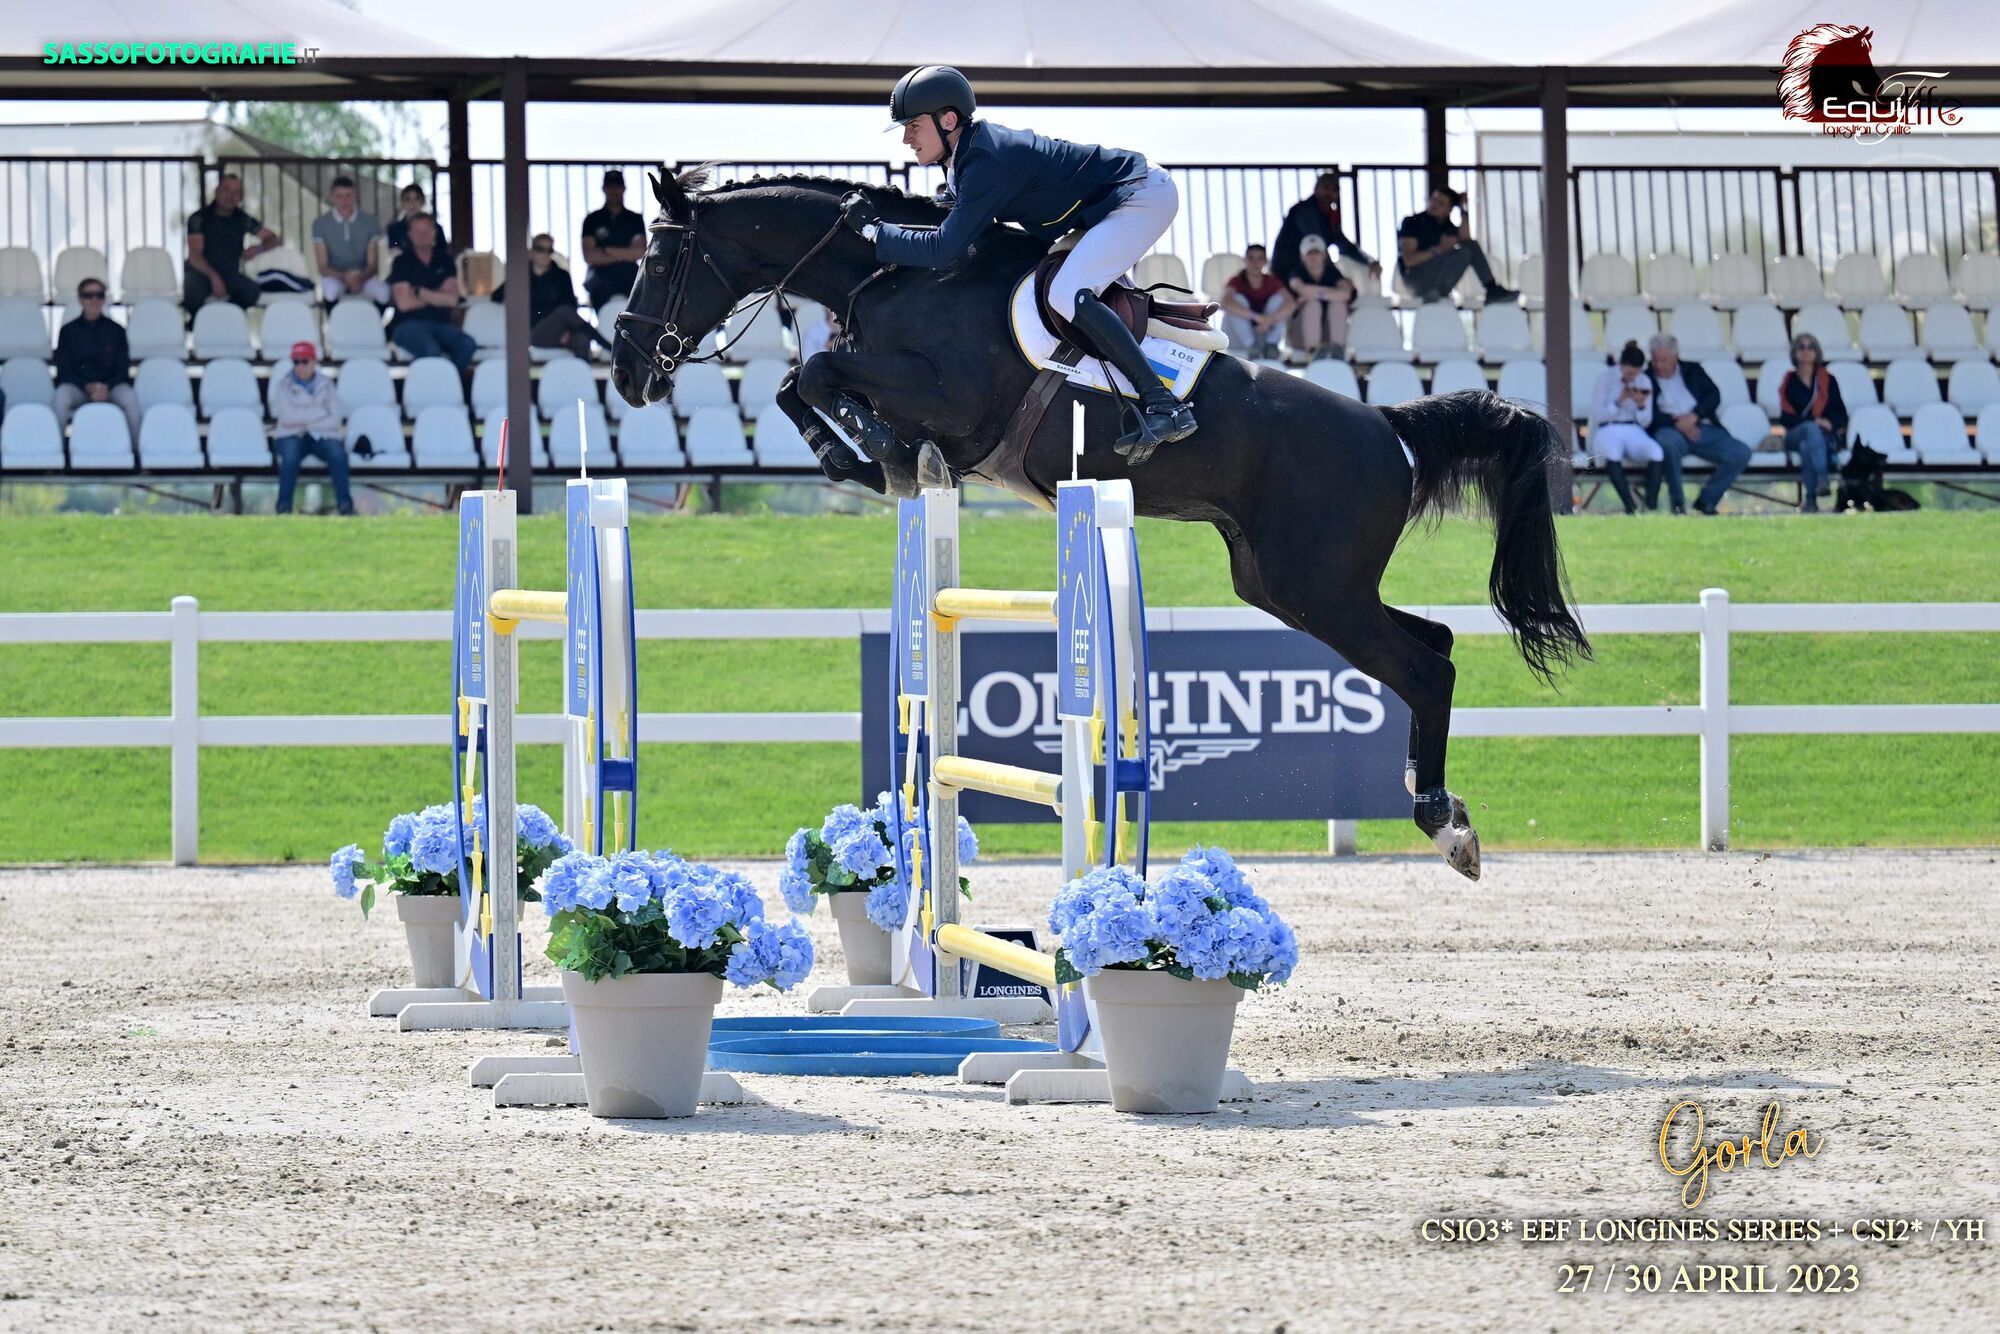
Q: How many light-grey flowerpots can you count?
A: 4